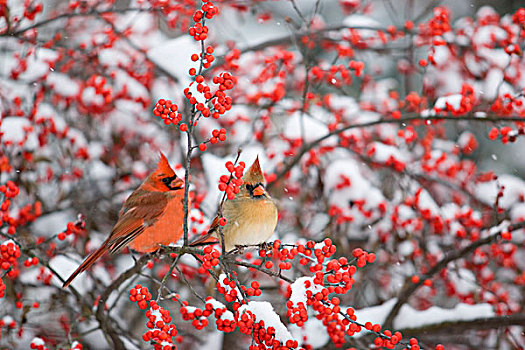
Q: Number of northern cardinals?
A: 2